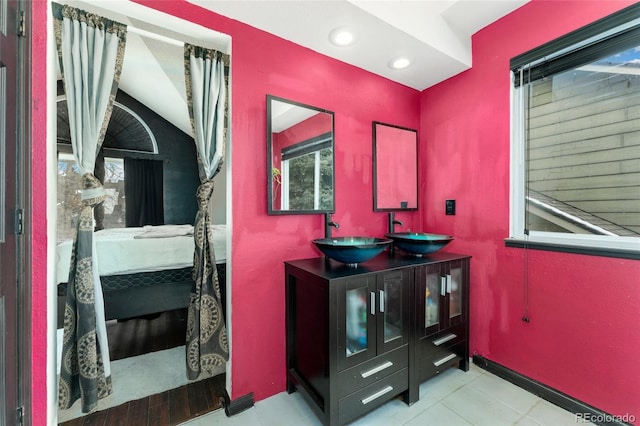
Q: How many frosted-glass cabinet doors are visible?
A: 4